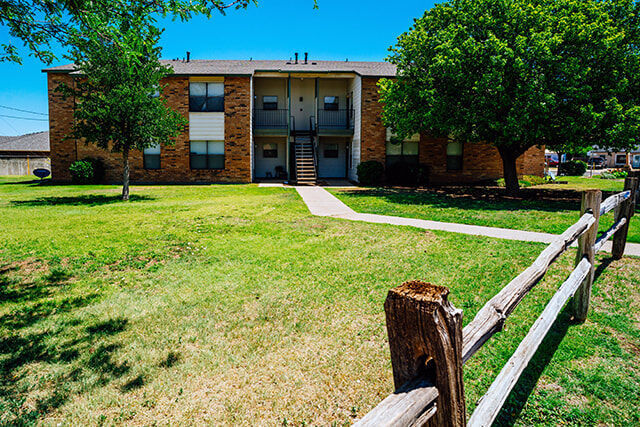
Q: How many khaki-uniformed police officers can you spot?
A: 0